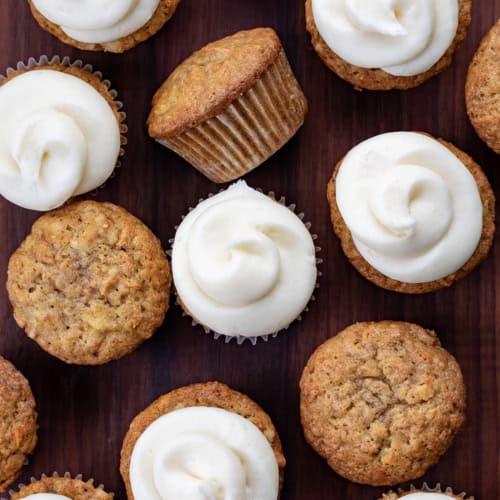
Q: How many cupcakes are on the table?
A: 13